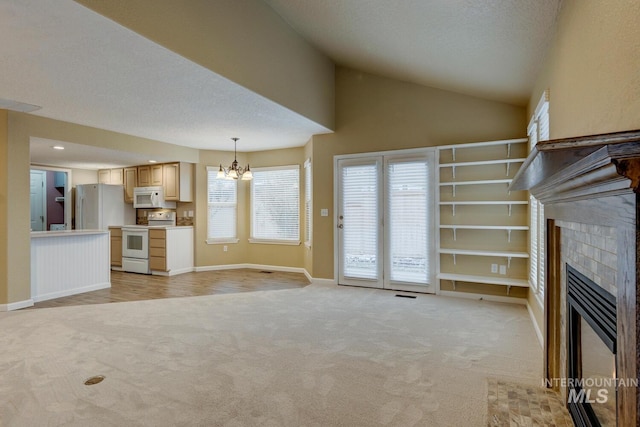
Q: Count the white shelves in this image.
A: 7